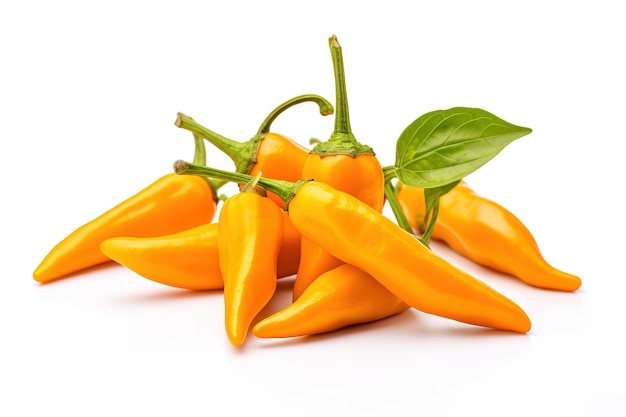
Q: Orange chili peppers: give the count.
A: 8